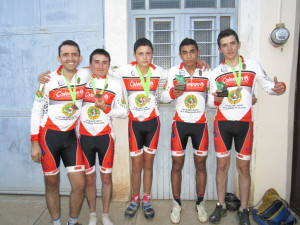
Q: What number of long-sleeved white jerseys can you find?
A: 5